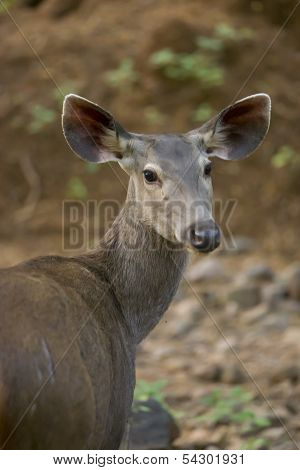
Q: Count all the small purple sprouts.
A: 0